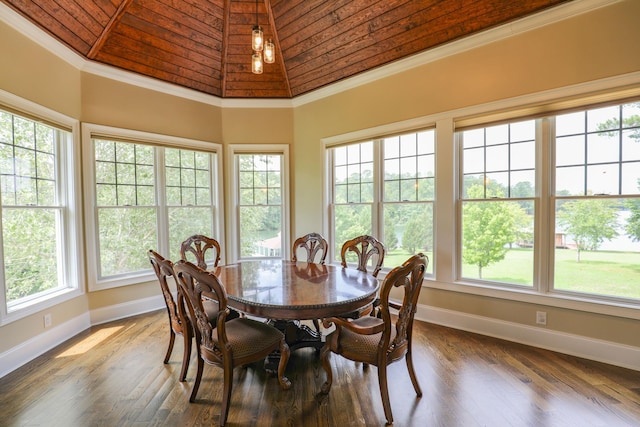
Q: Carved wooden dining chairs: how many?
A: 6